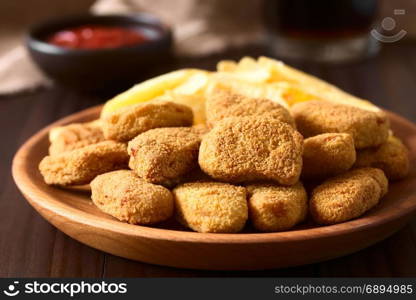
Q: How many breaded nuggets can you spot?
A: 13